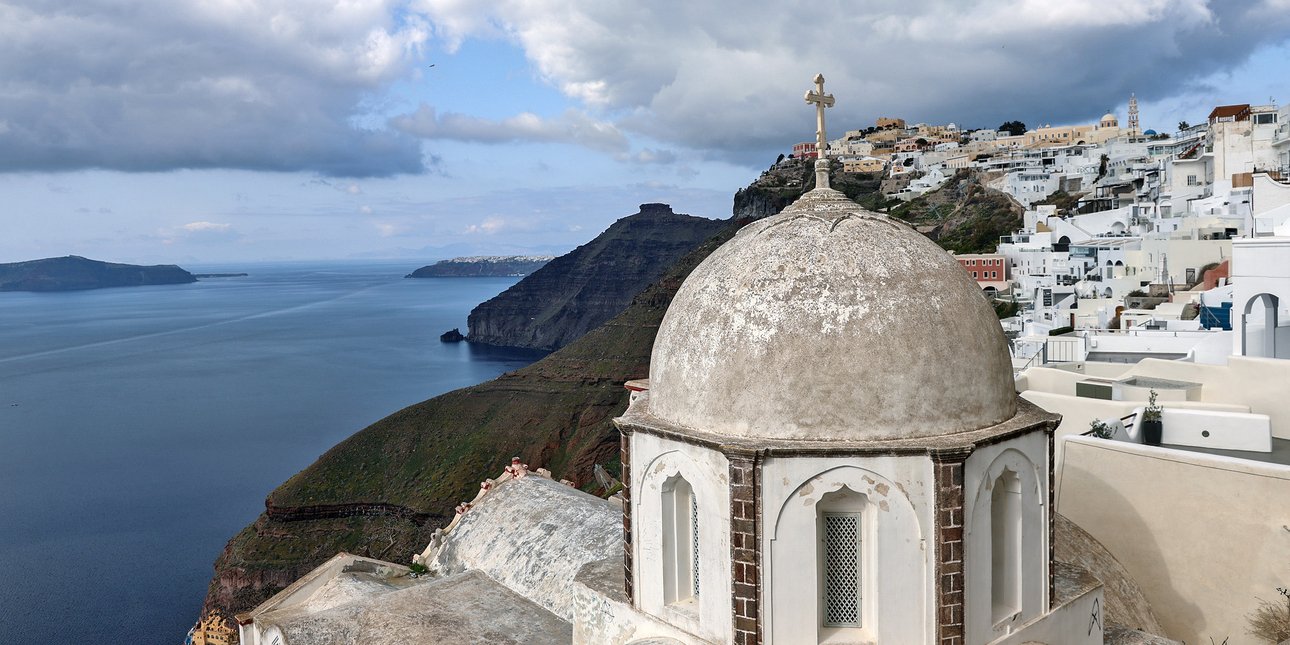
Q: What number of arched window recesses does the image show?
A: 3